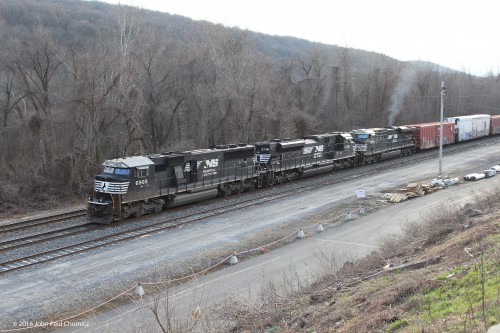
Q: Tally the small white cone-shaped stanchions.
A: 6